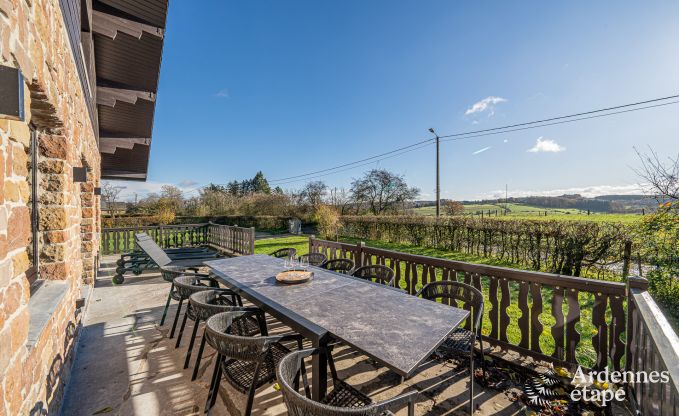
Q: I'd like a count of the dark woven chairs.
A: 10